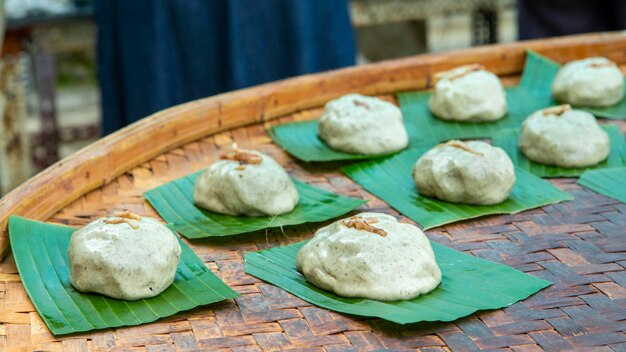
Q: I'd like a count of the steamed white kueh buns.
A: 8